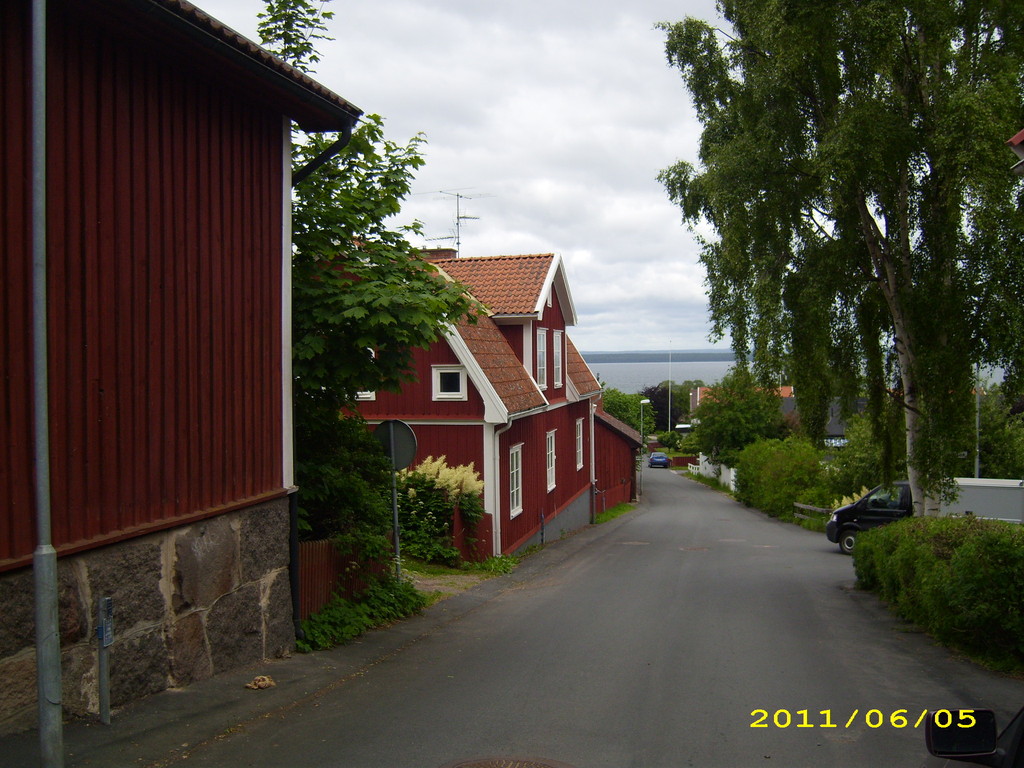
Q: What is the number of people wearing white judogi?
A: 0